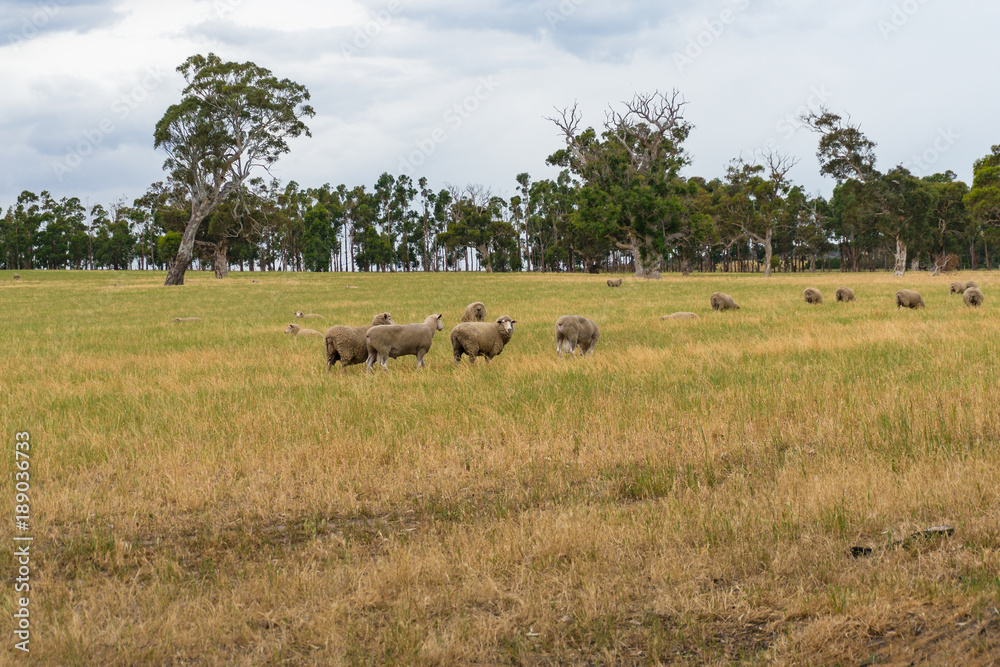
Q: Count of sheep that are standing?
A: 13